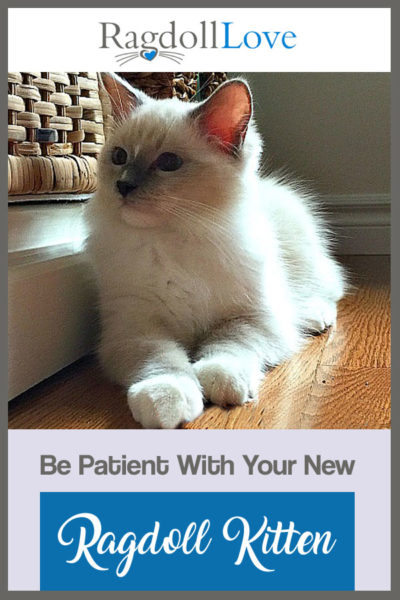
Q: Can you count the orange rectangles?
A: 0